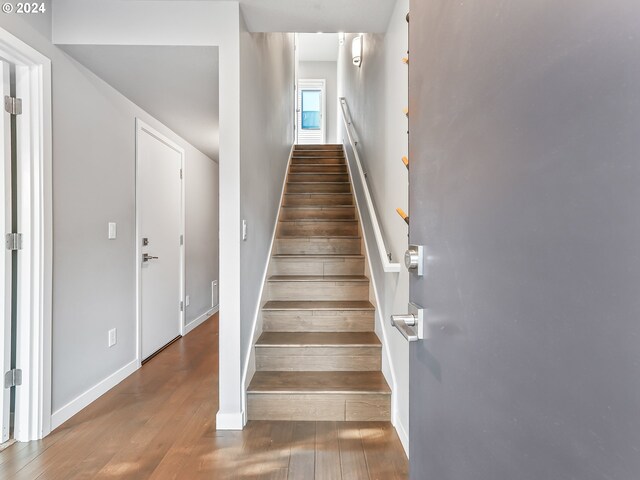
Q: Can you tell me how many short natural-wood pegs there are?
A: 4